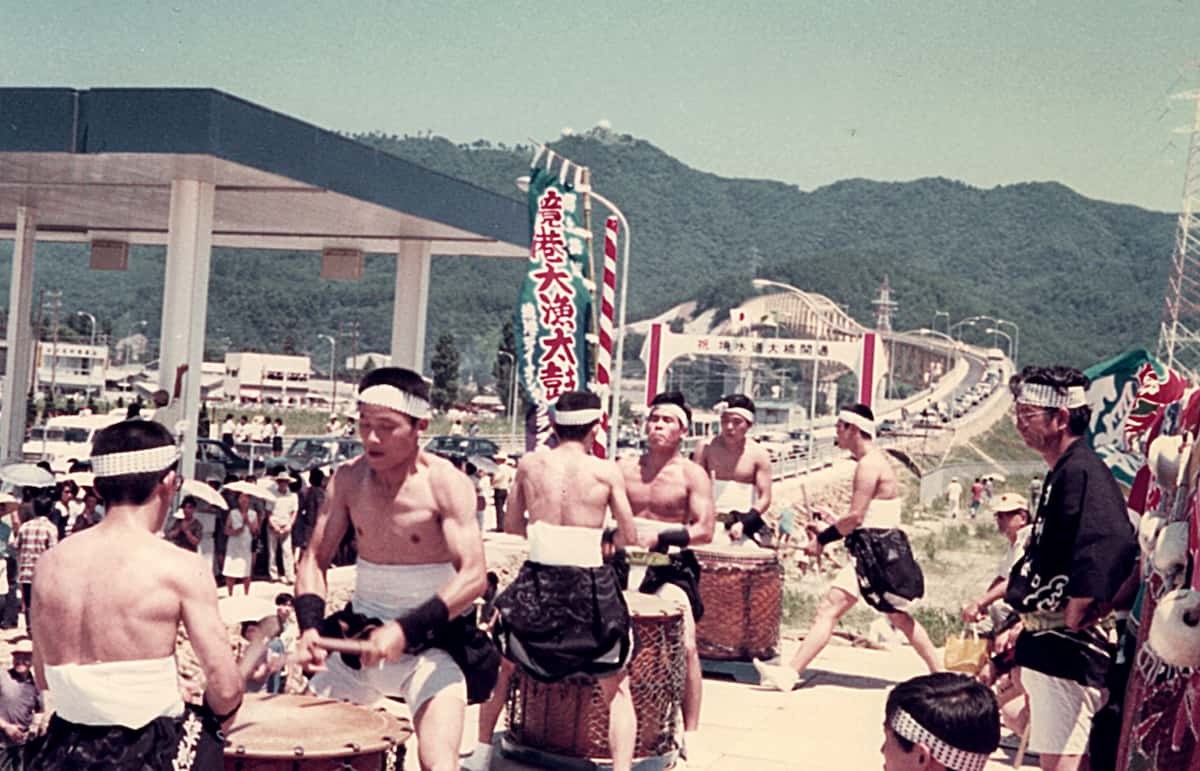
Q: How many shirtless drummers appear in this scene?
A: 6